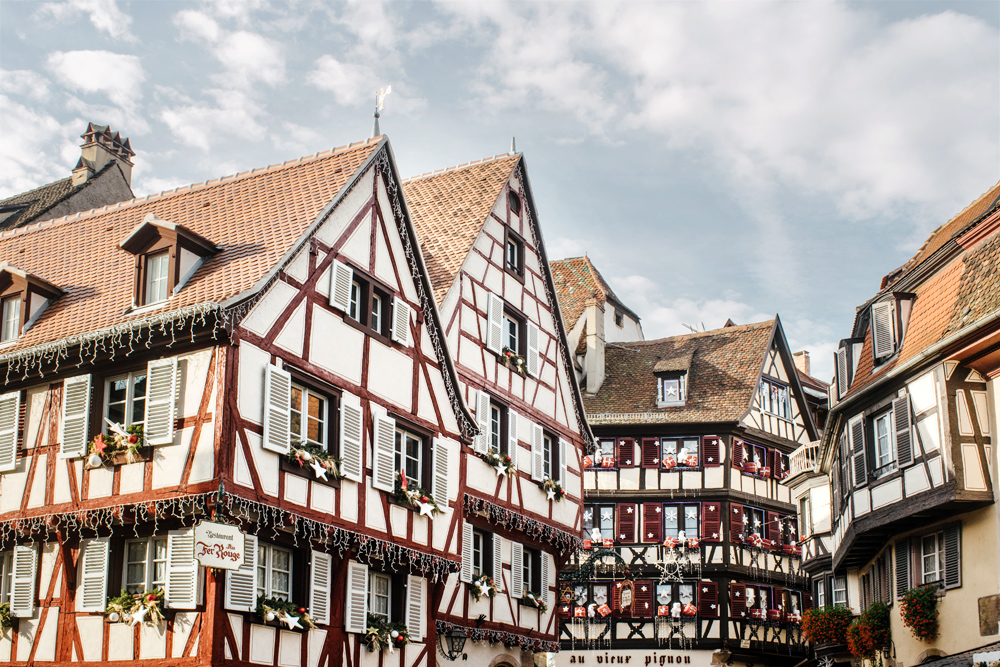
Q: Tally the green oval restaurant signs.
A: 0